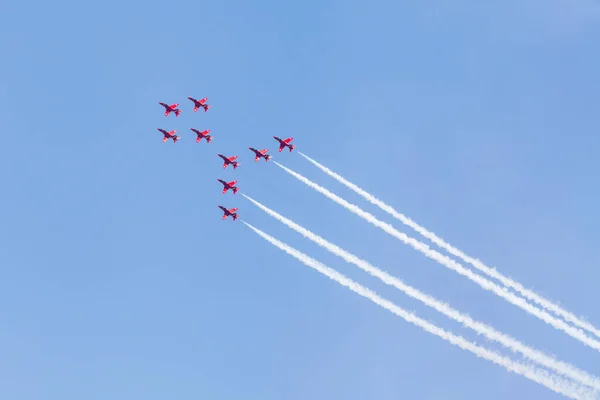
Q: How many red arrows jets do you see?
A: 9